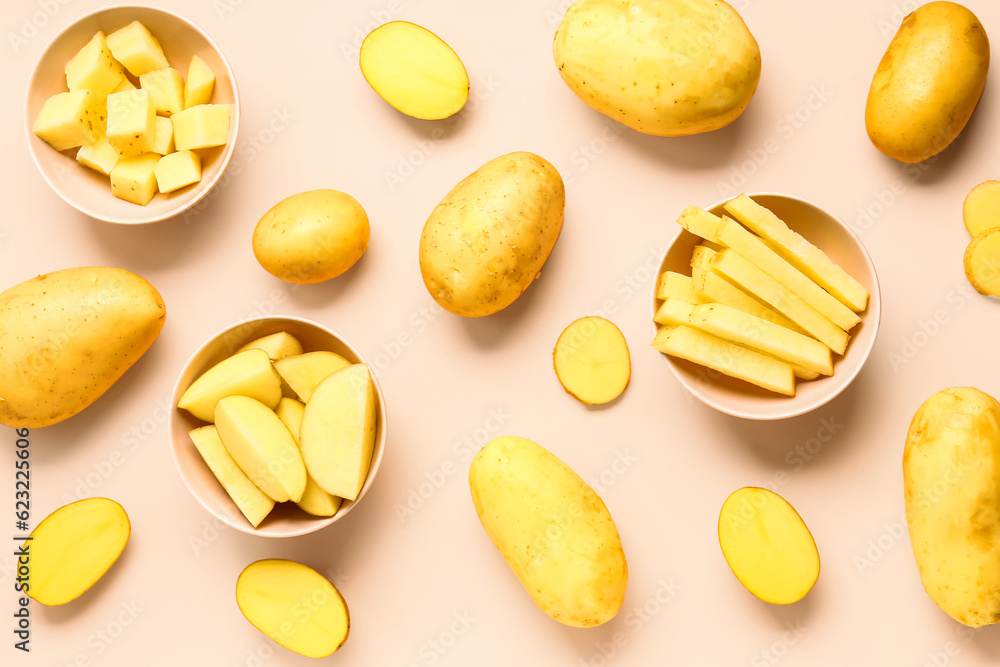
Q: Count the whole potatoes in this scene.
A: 7